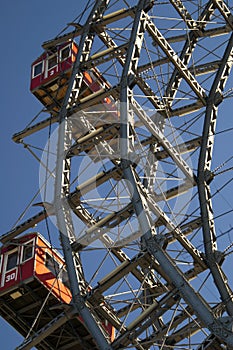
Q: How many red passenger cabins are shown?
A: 2